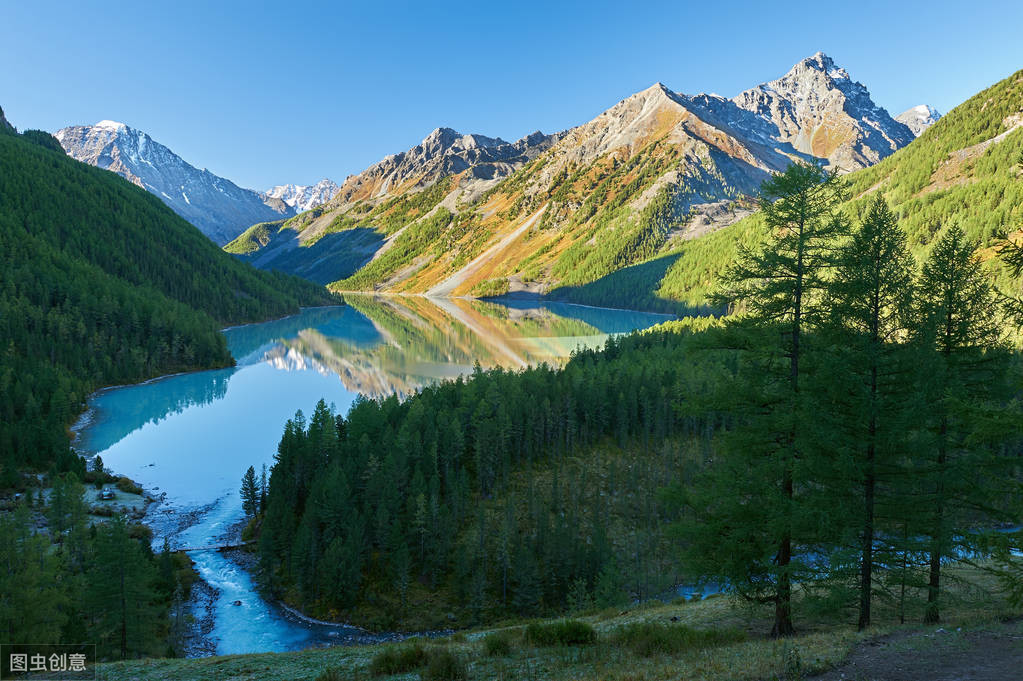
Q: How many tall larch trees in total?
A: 3